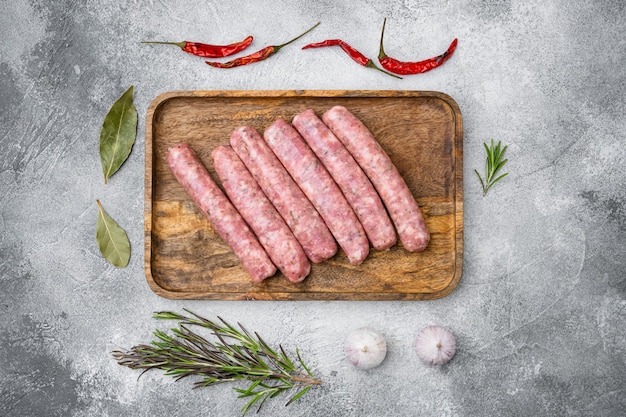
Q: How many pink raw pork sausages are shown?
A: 6